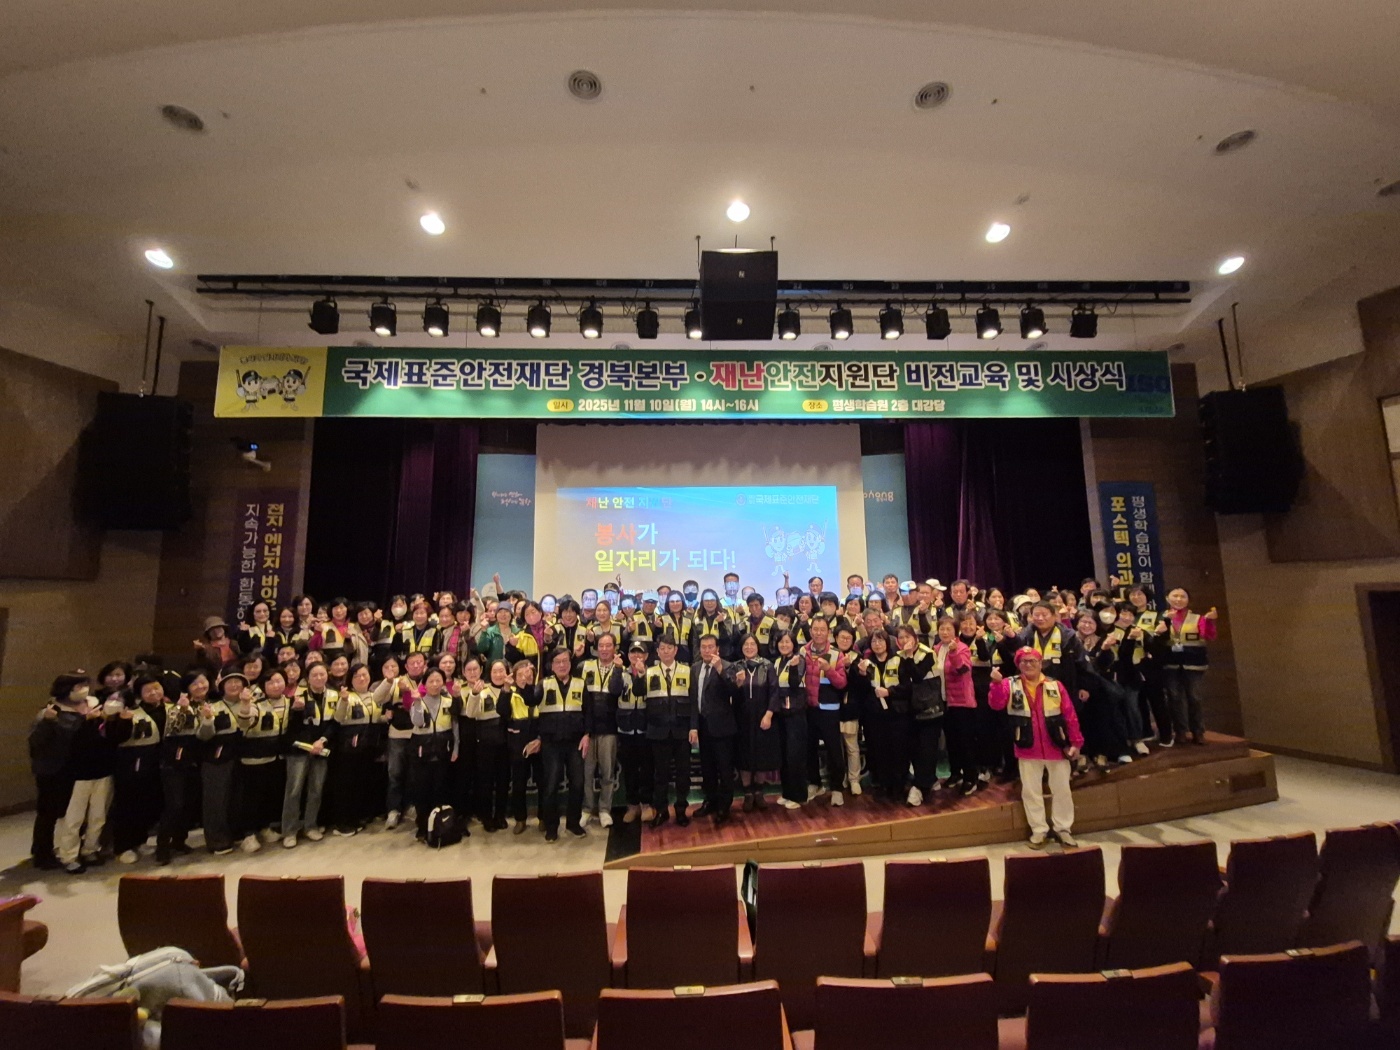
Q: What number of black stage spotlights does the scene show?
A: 15